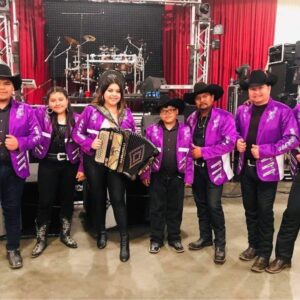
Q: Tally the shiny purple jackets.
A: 7